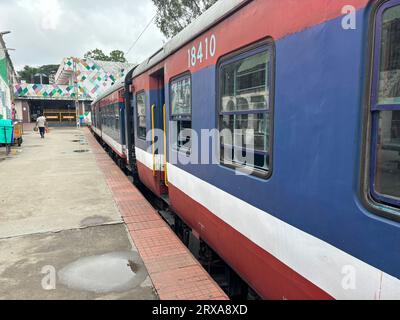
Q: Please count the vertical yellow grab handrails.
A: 2